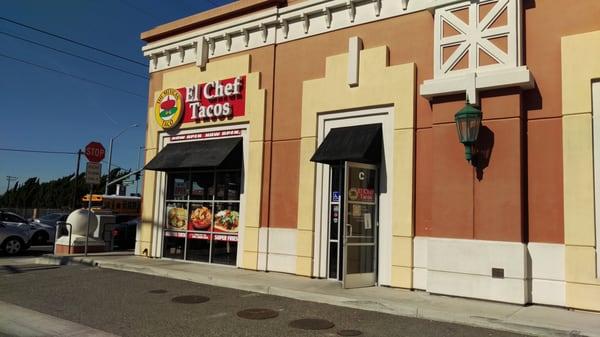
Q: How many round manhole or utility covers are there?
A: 5